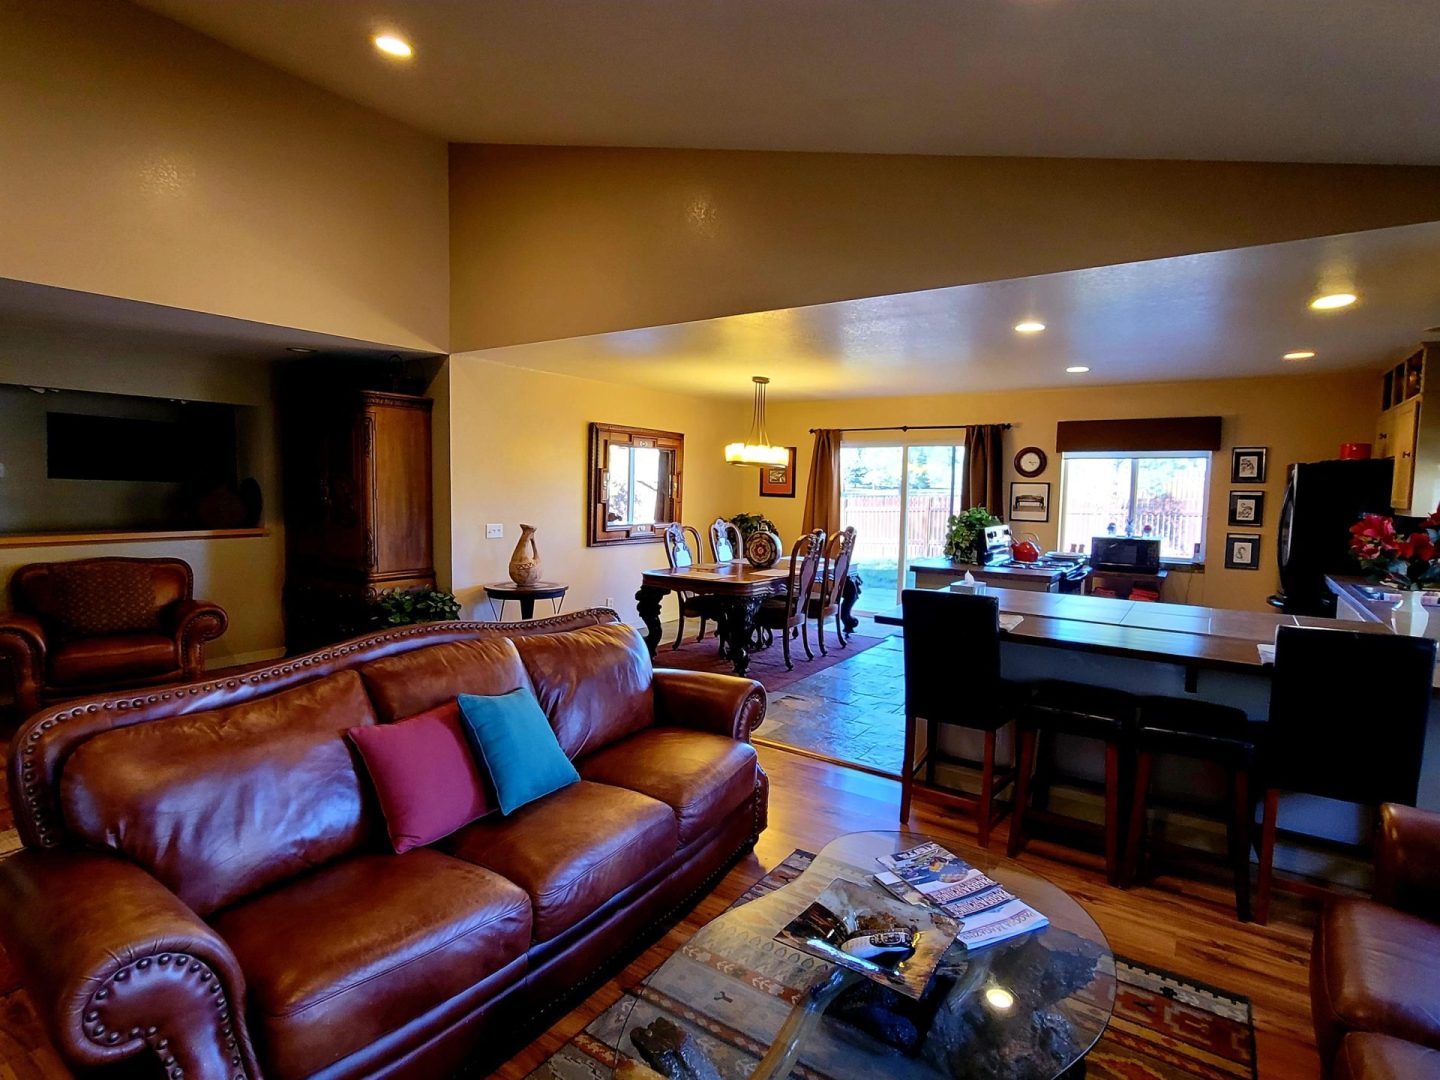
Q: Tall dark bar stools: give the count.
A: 4